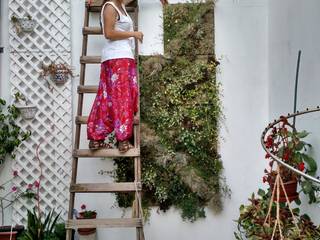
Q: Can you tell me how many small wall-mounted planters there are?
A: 3